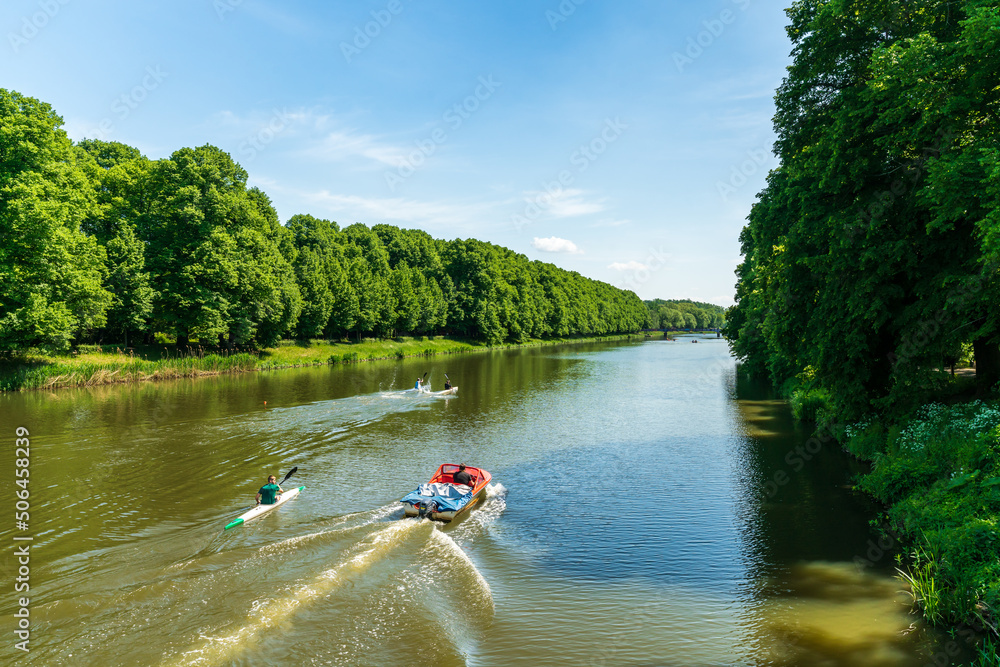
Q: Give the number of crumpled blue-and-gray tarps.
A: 1